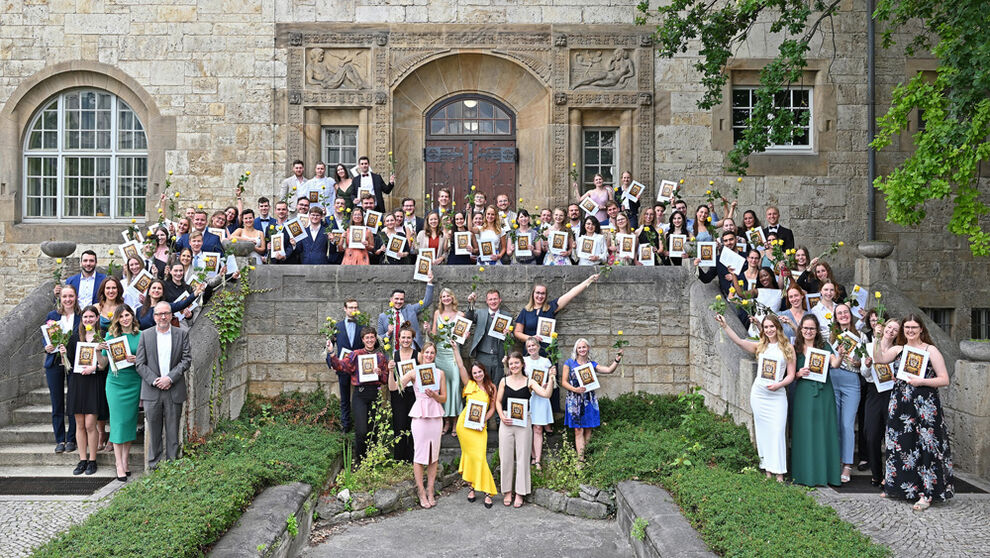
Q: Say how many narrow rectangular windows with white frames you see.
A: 2